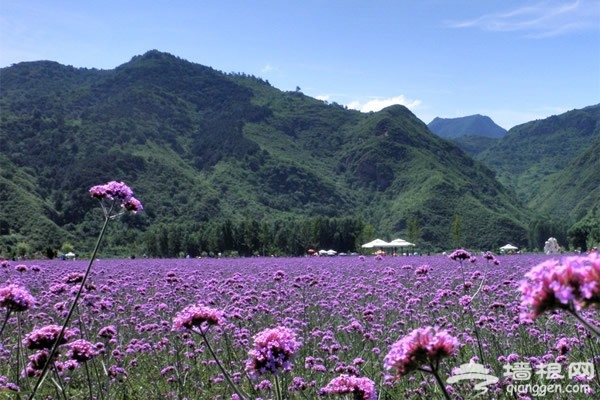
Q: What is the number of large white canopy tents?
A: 2